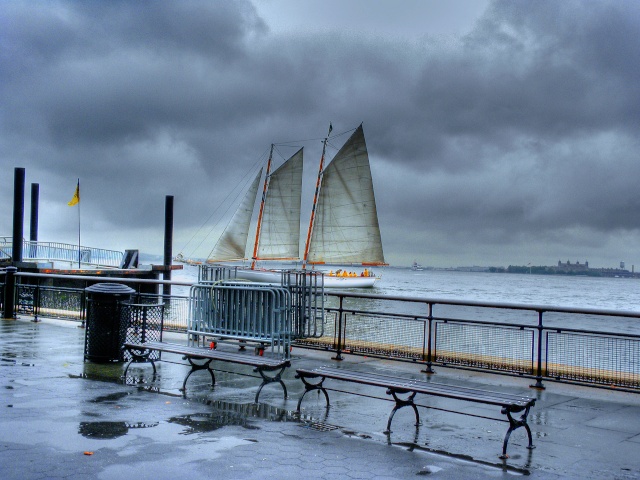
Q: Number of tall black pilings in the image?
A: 3